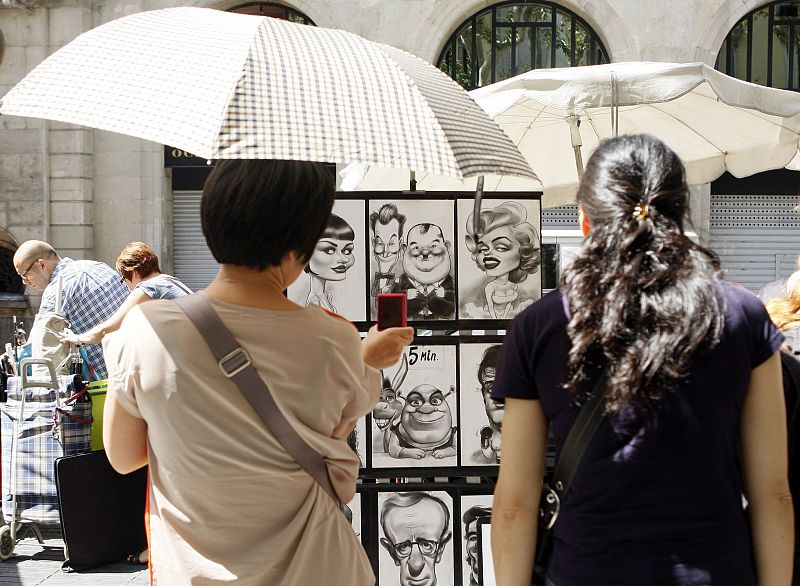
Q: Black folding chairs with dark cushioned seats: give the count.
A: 0